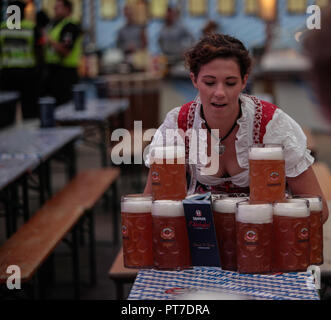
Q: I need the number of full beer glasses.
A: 8